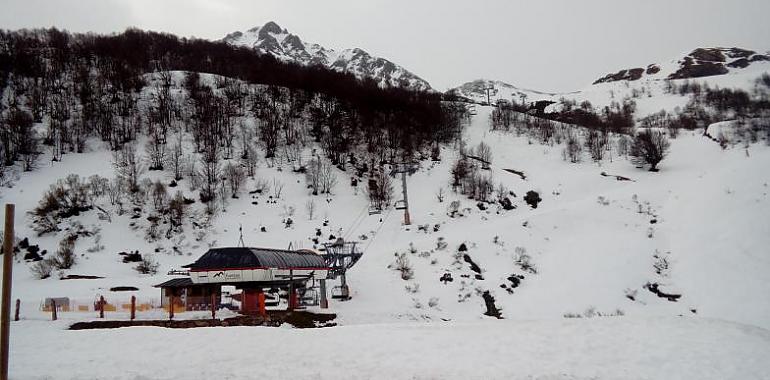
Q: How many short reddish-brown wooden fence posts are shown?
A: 6